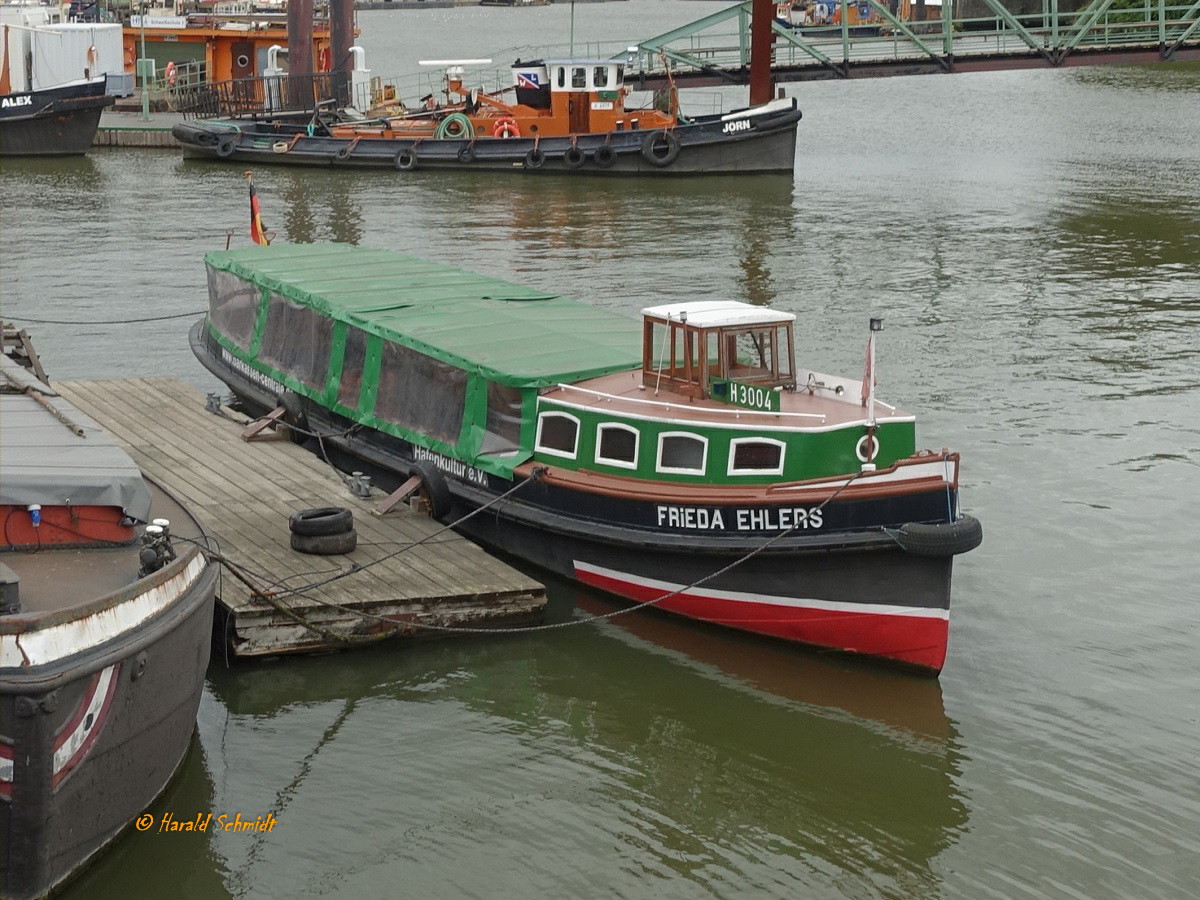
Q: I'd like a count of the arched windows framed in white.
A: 4